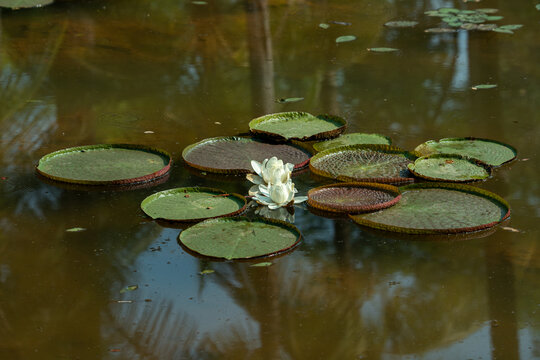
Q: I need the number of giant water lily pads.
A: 11